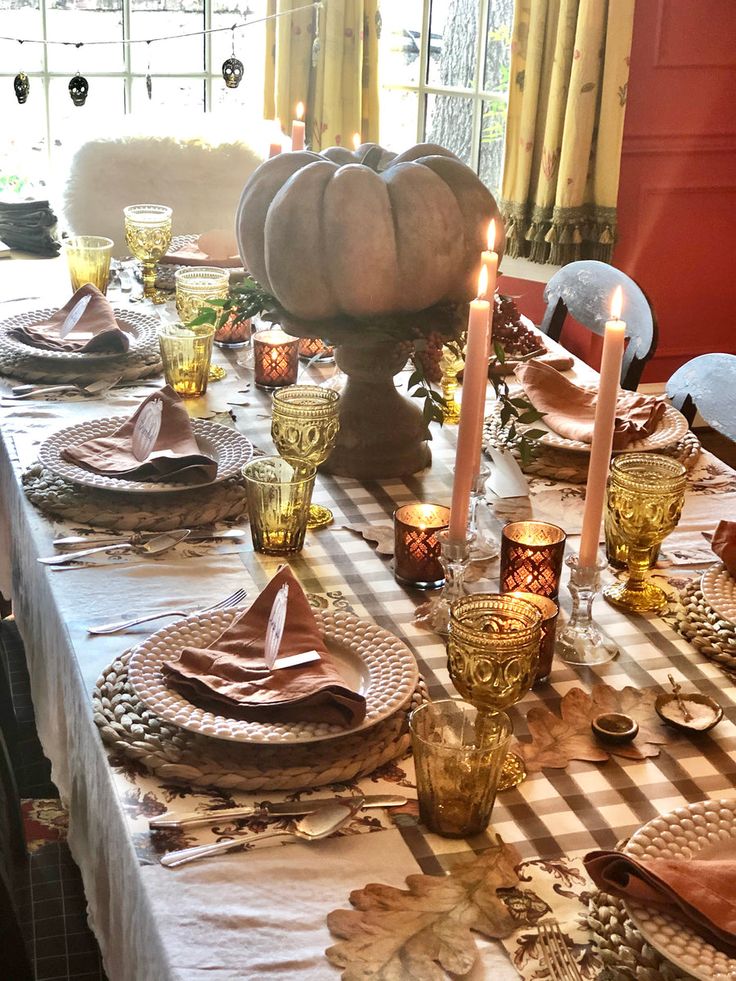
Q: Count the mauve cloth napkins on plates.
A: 7